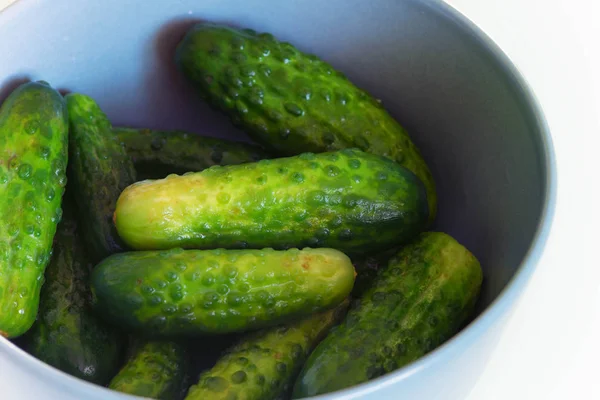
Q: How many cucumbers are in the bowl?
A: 10